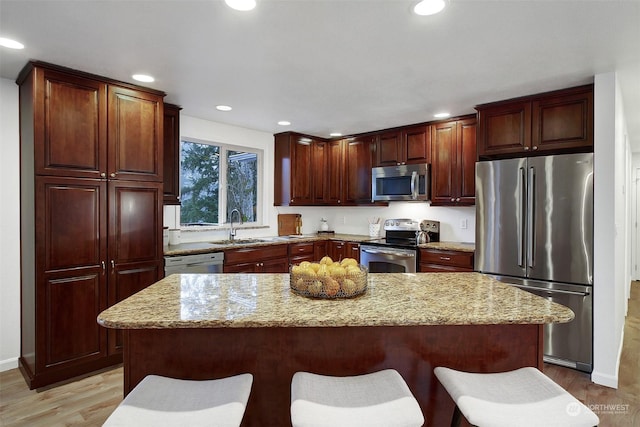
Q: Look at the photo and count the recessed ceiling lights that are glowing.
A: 8